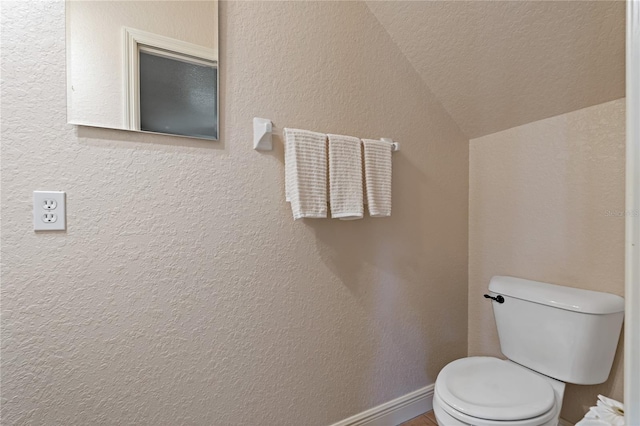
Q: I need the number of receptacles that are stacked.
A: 2